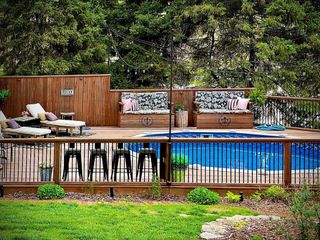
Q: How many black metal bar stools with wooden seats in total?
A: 4